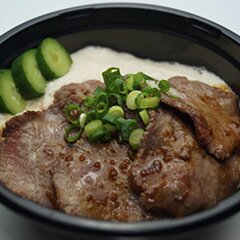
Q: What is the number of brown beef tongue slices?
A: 5